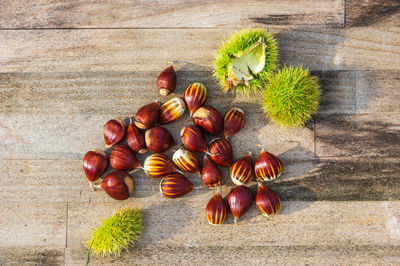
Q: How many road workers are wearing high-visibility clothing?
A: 0